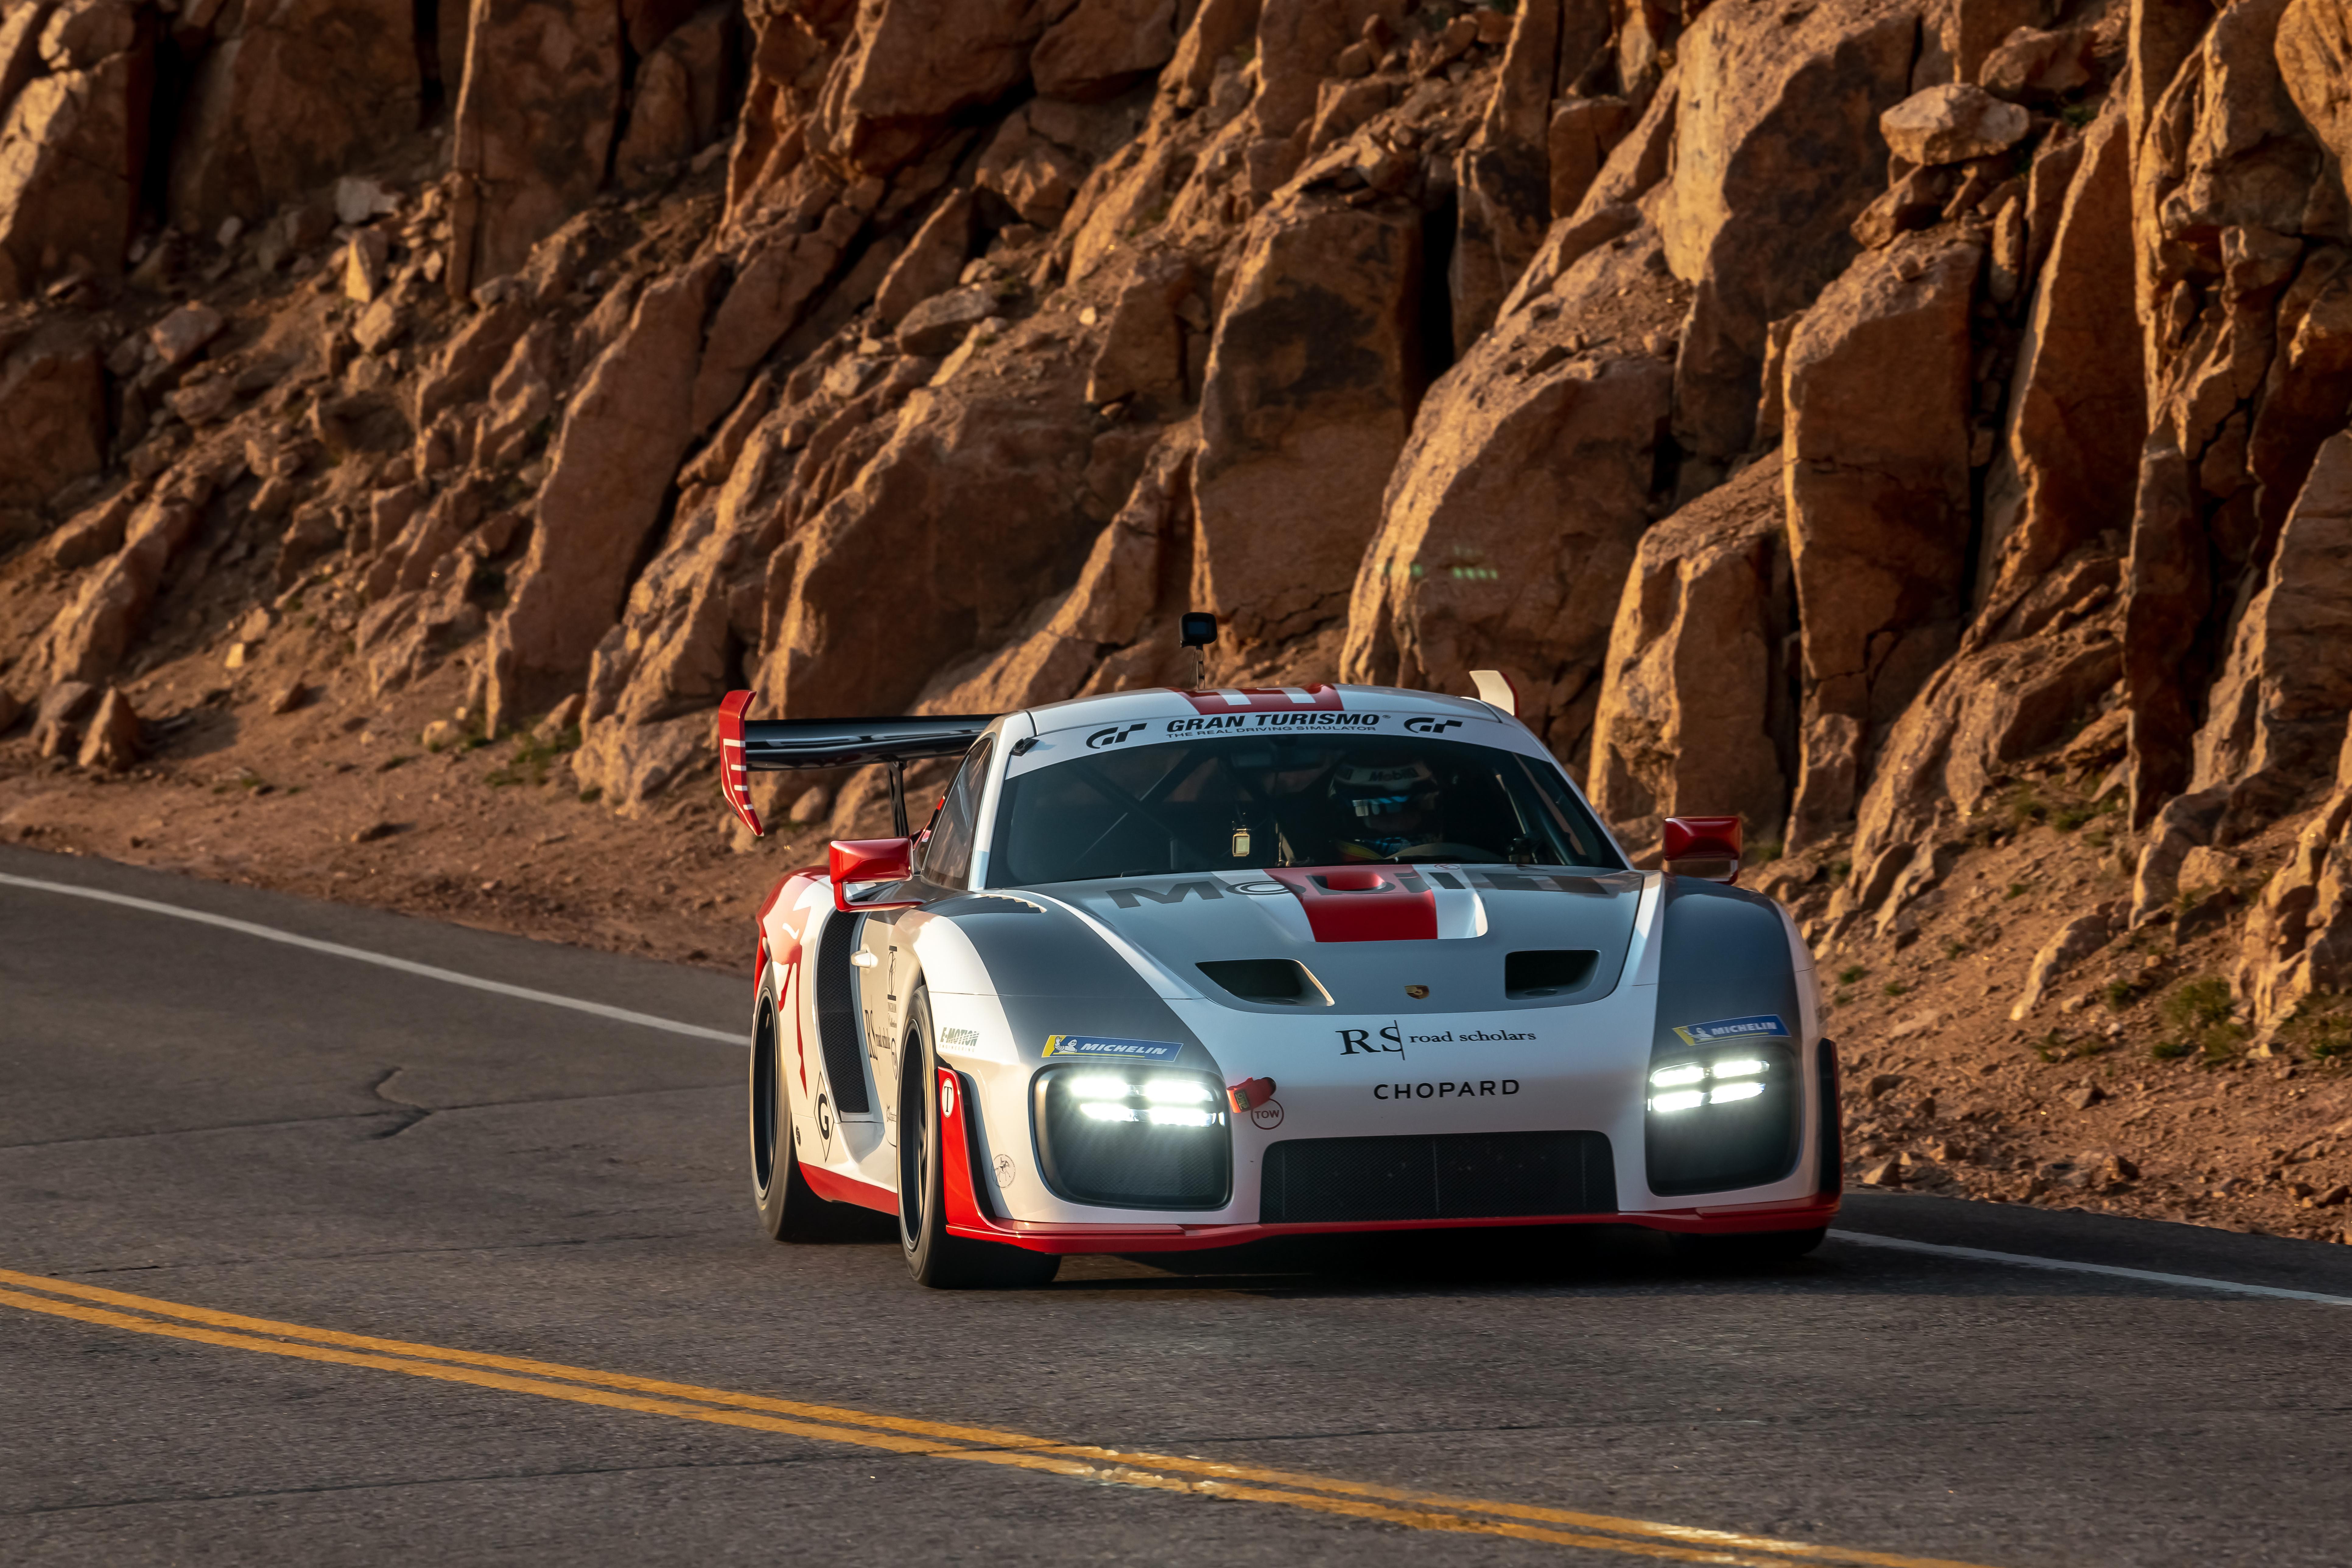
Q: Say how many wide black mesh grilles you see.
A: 1